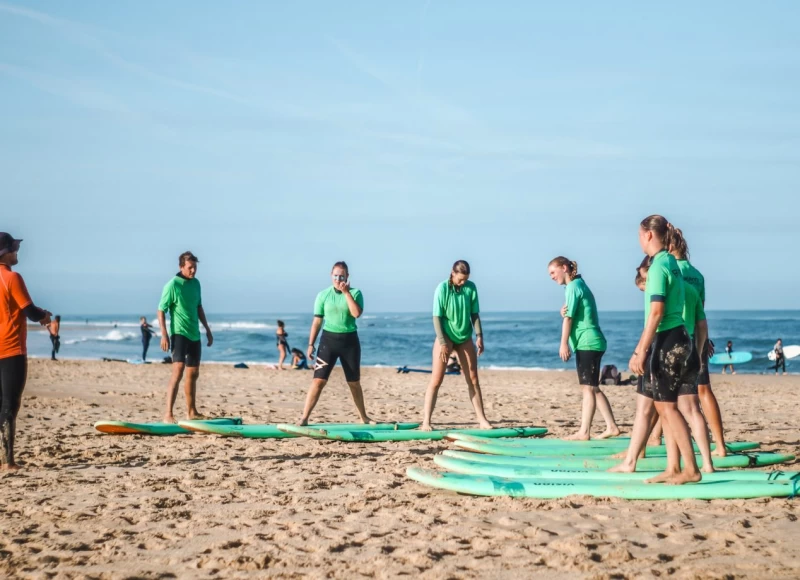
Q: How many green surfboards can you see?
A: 8